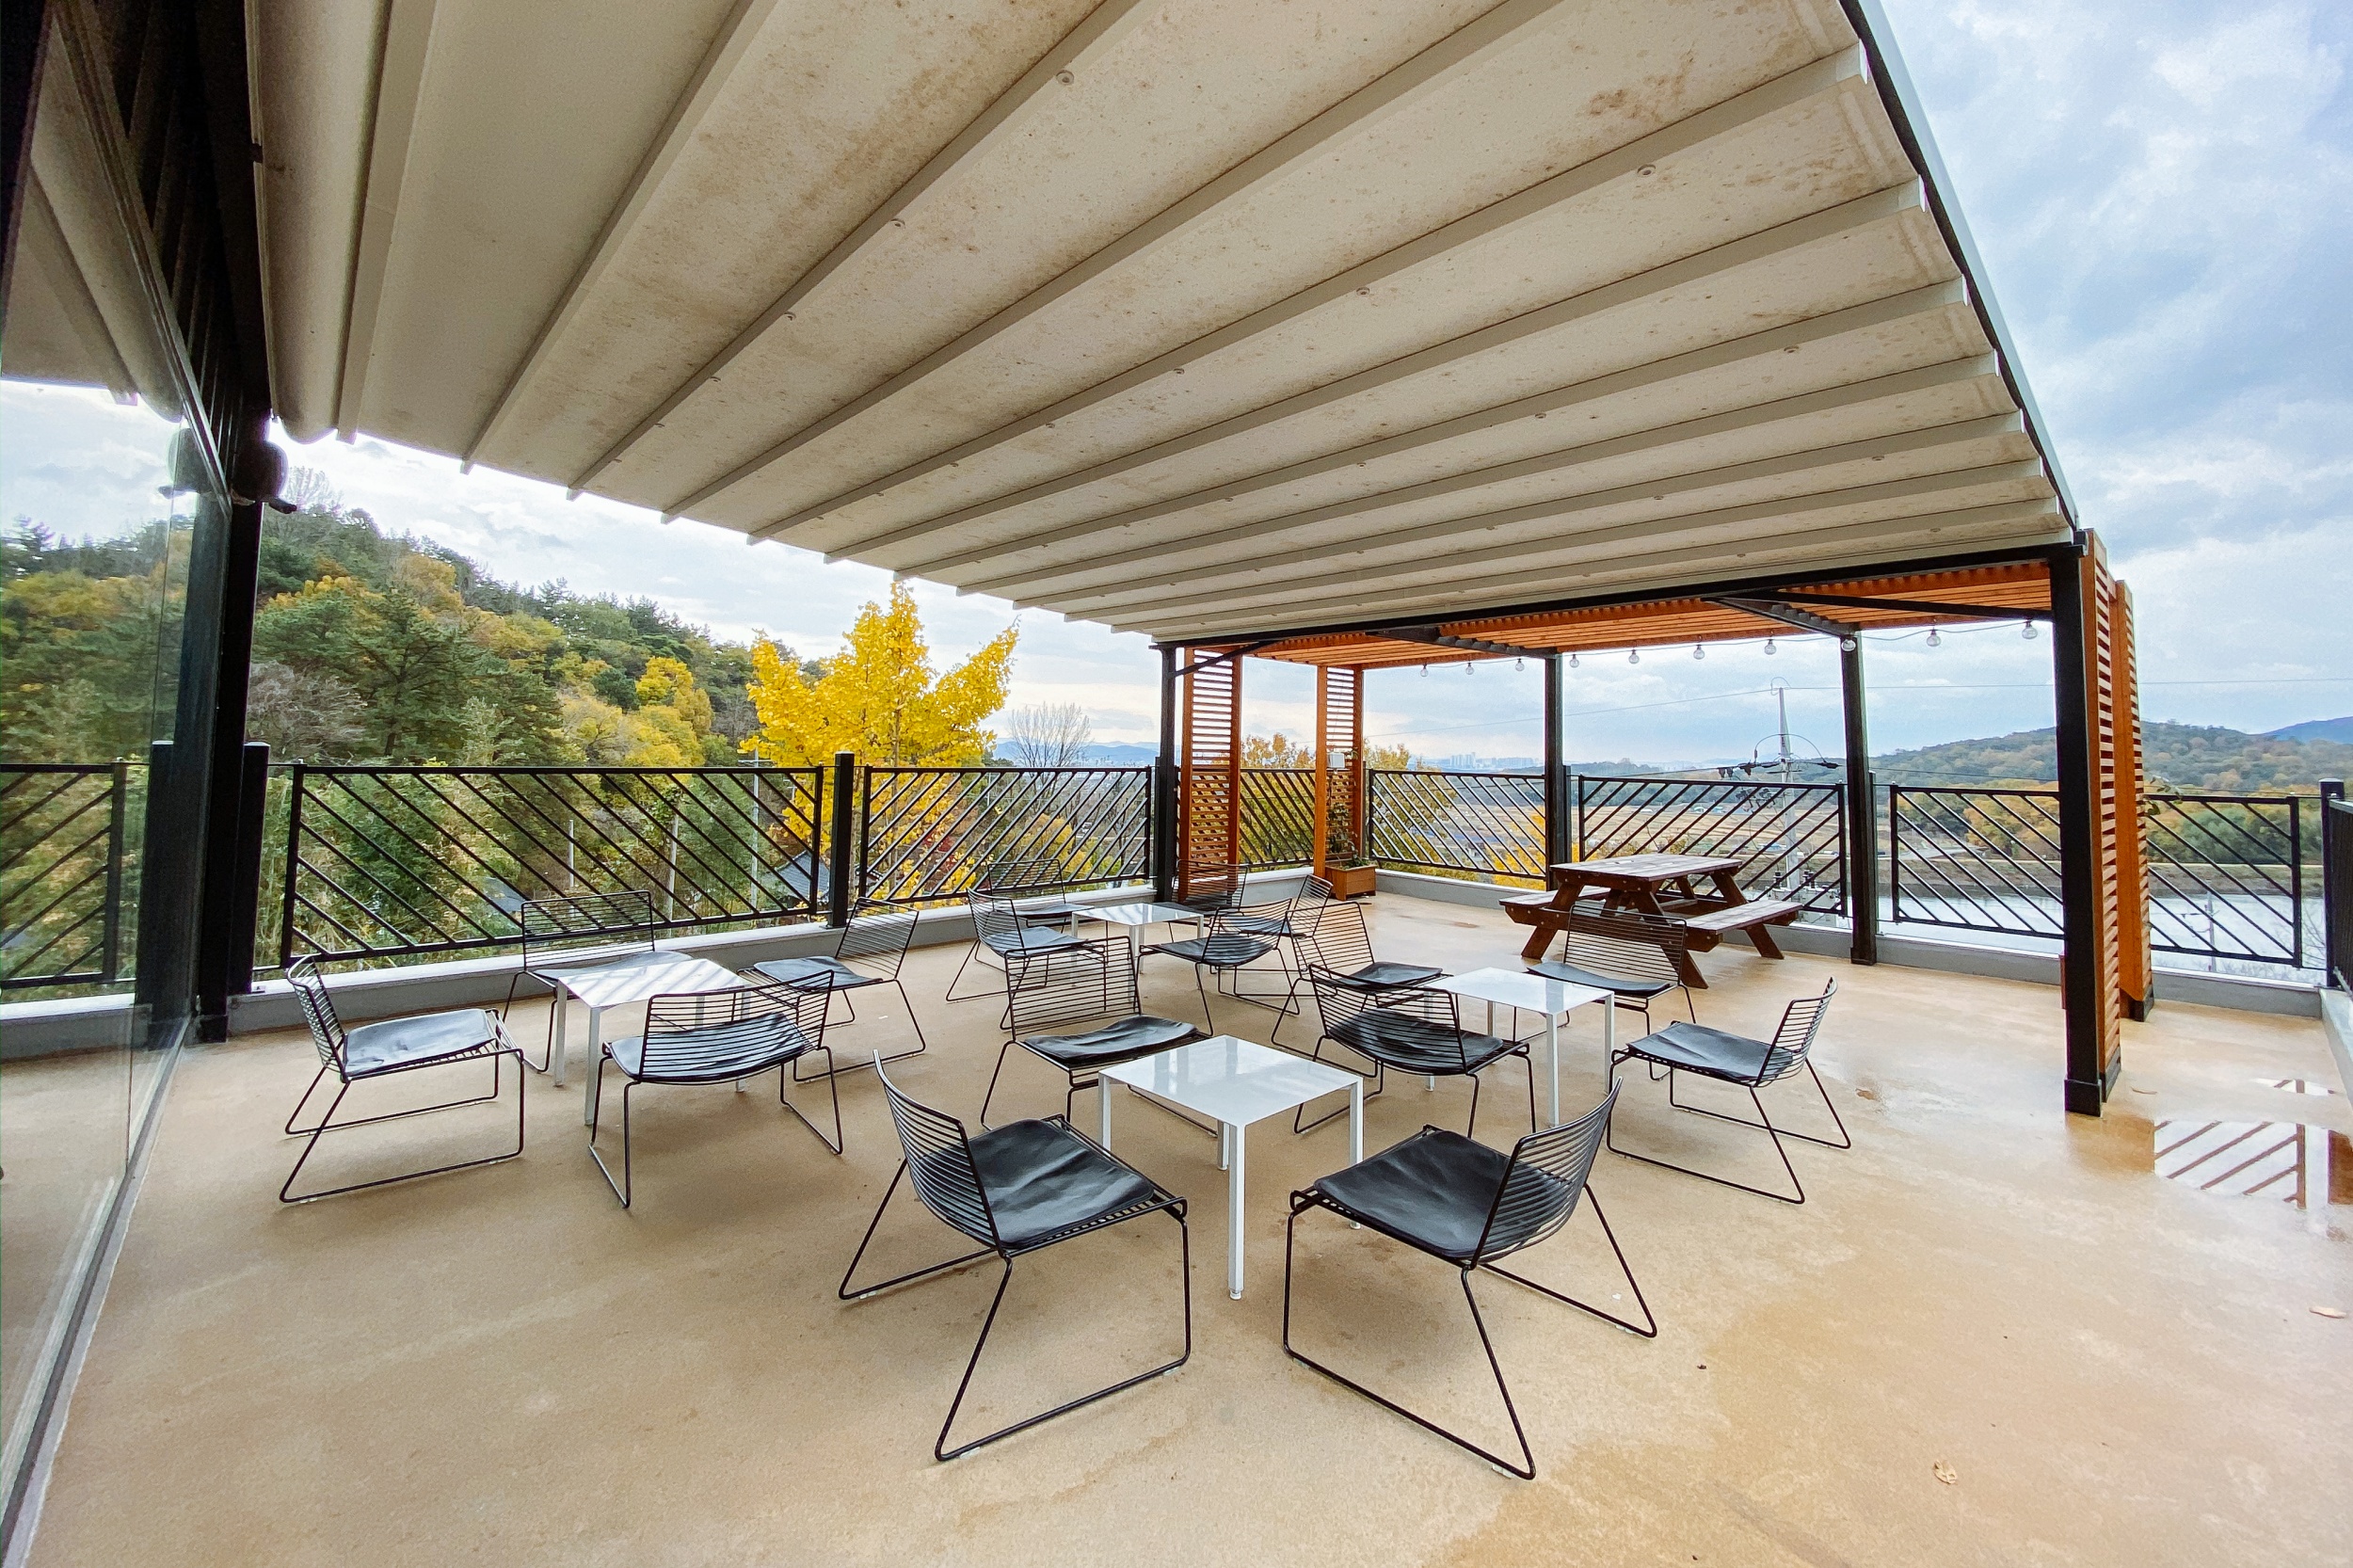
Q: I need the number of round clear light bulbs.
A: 10